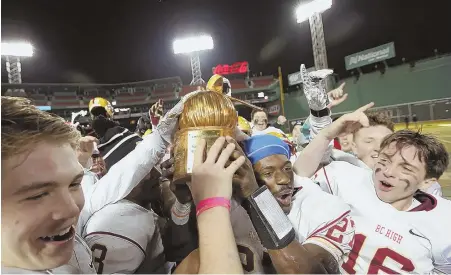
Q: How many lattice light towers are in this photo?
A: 3